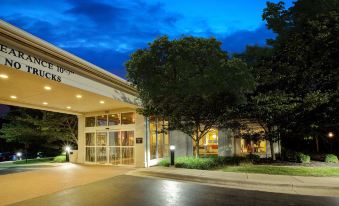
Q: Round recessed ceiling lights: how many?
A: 7